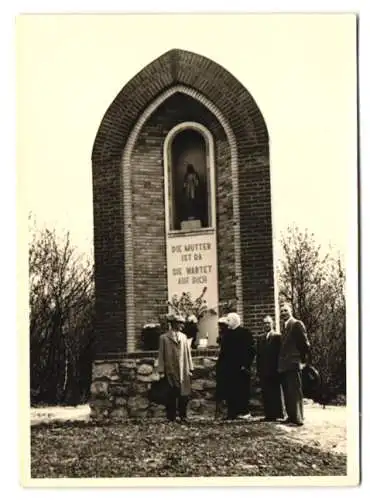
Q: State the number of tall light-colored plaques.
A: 1